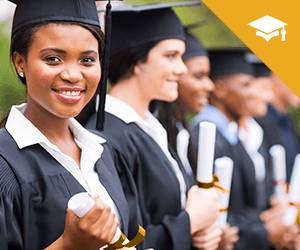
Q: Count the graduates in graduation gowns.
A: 6